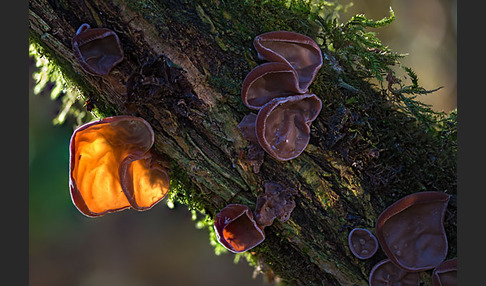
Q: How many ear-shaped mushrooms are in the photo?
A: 11